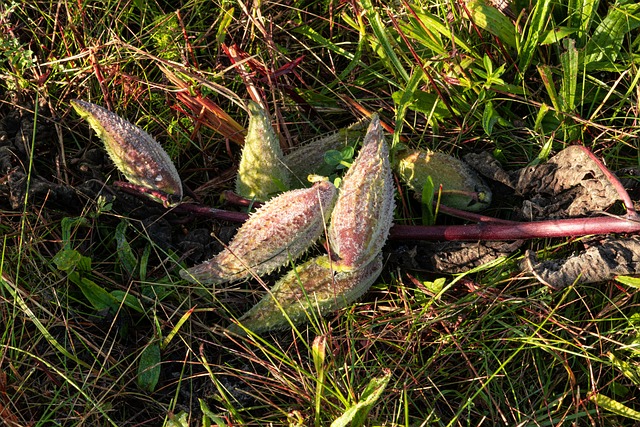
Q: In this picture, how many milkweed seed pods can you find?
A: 7